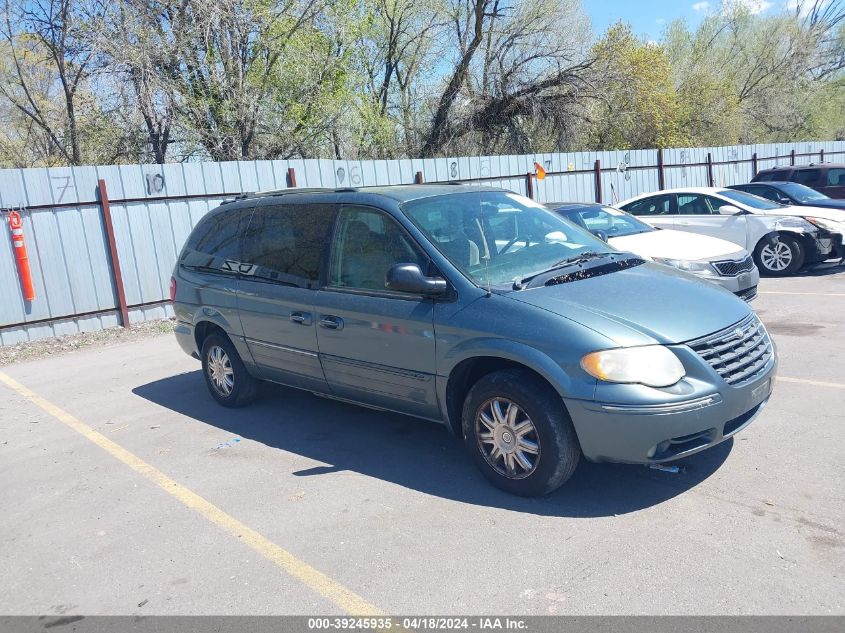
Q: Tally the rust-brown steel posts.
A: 10